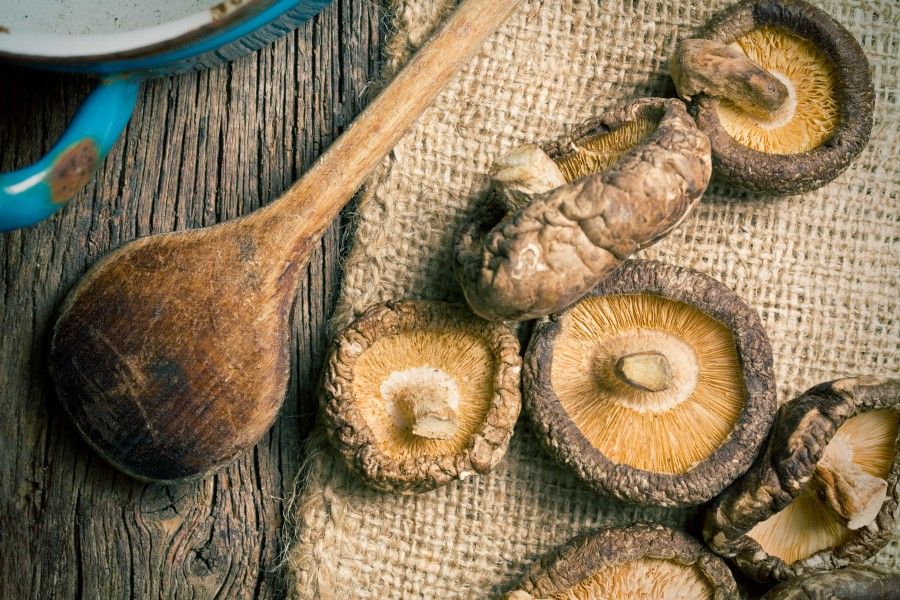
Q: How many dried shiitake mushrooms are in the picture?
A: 7